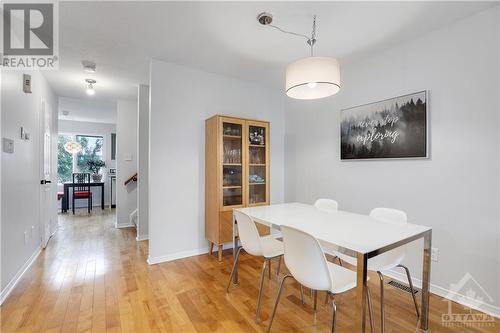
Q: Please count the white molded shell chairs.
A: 4